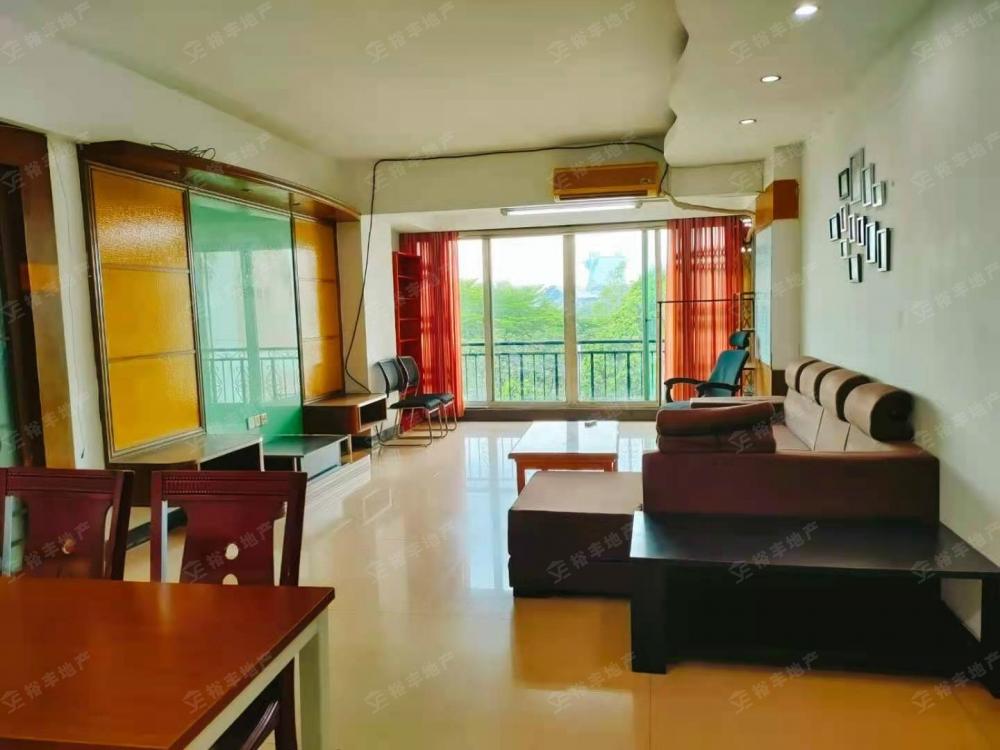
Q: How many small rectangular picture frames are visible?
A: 12